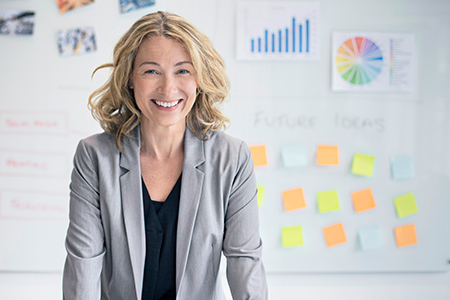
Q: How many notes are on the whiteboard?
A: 14